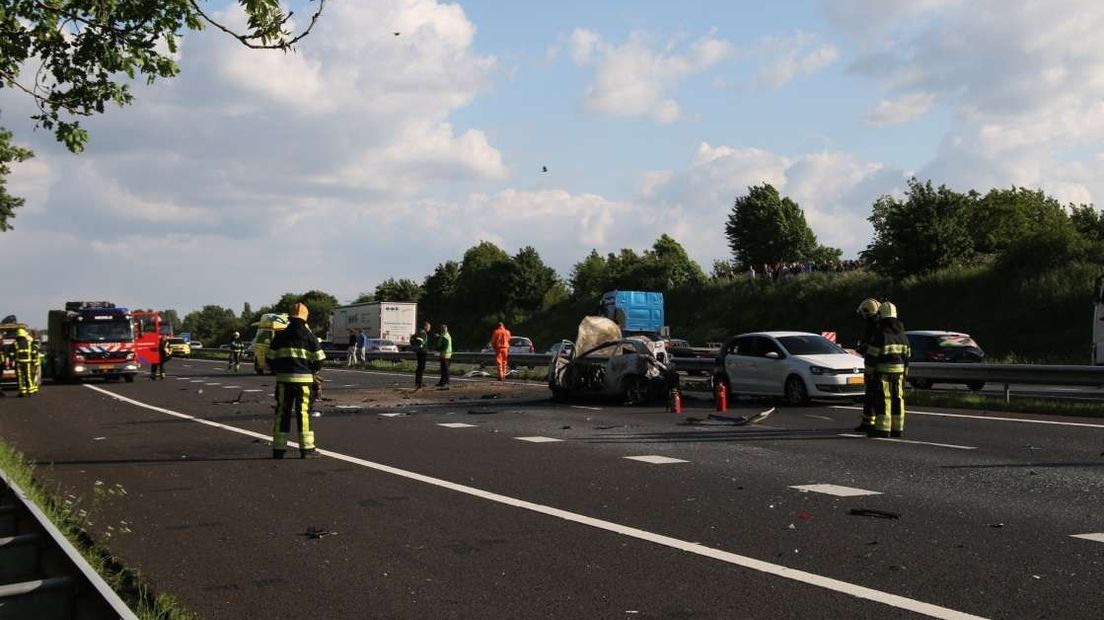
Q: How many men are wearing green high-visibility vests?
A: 2